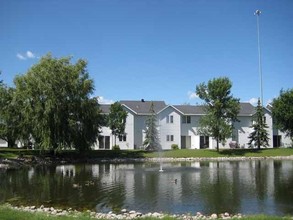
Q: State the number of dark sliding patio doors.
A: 4